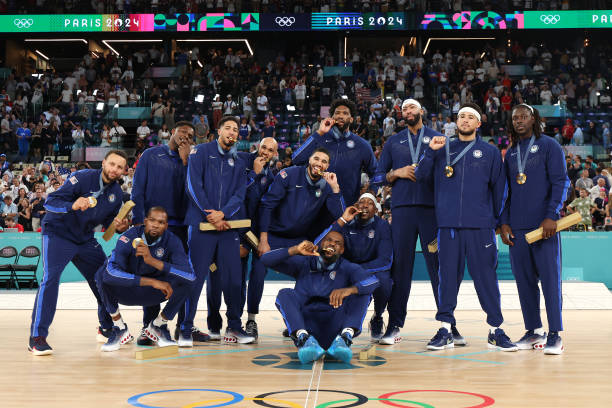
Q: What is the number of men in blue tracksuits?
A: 12